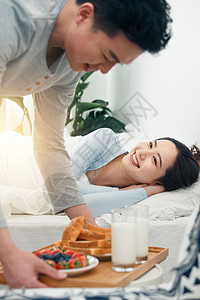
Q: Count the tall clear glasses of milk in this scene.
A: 2